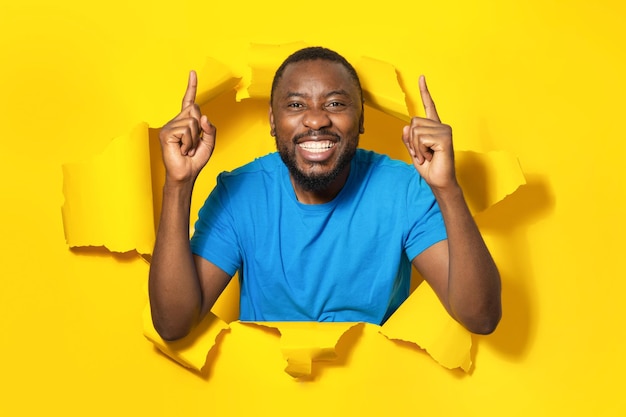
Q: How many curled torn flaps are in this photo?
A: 8